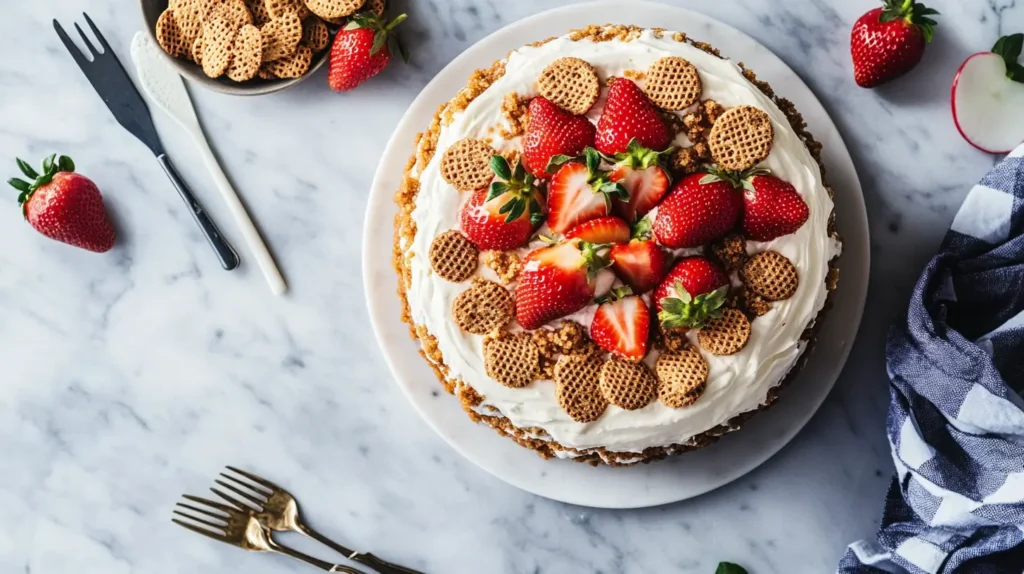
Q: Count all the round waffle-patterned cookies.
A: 12